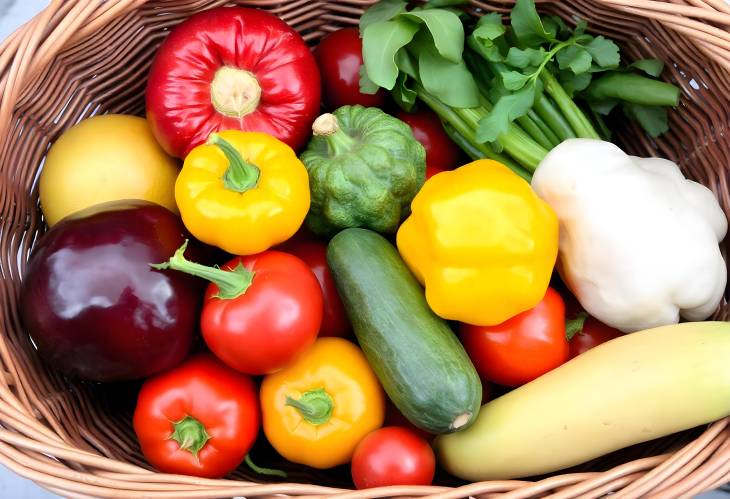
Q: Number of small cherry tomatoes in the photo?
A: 1